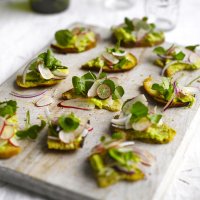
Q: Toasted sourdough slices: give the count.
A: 11